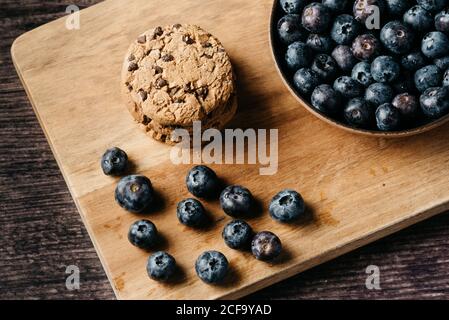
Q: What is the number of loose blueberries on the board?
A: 11